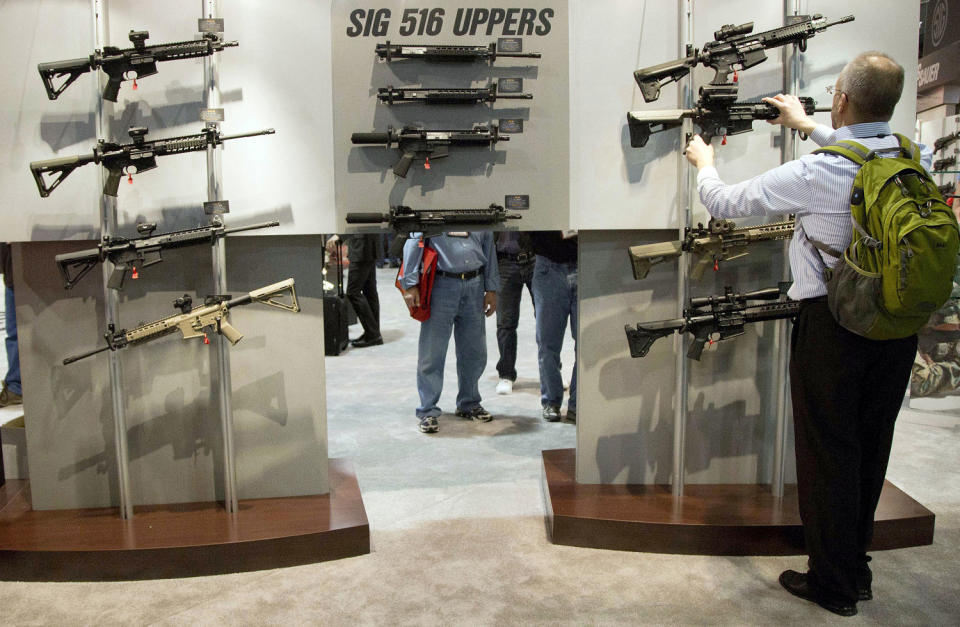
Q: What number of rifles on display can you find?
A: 12